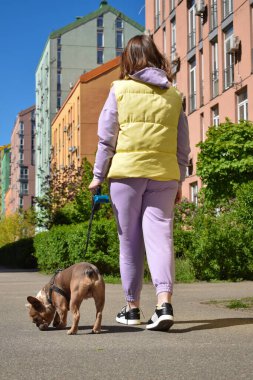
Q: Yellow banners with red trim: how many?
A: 0